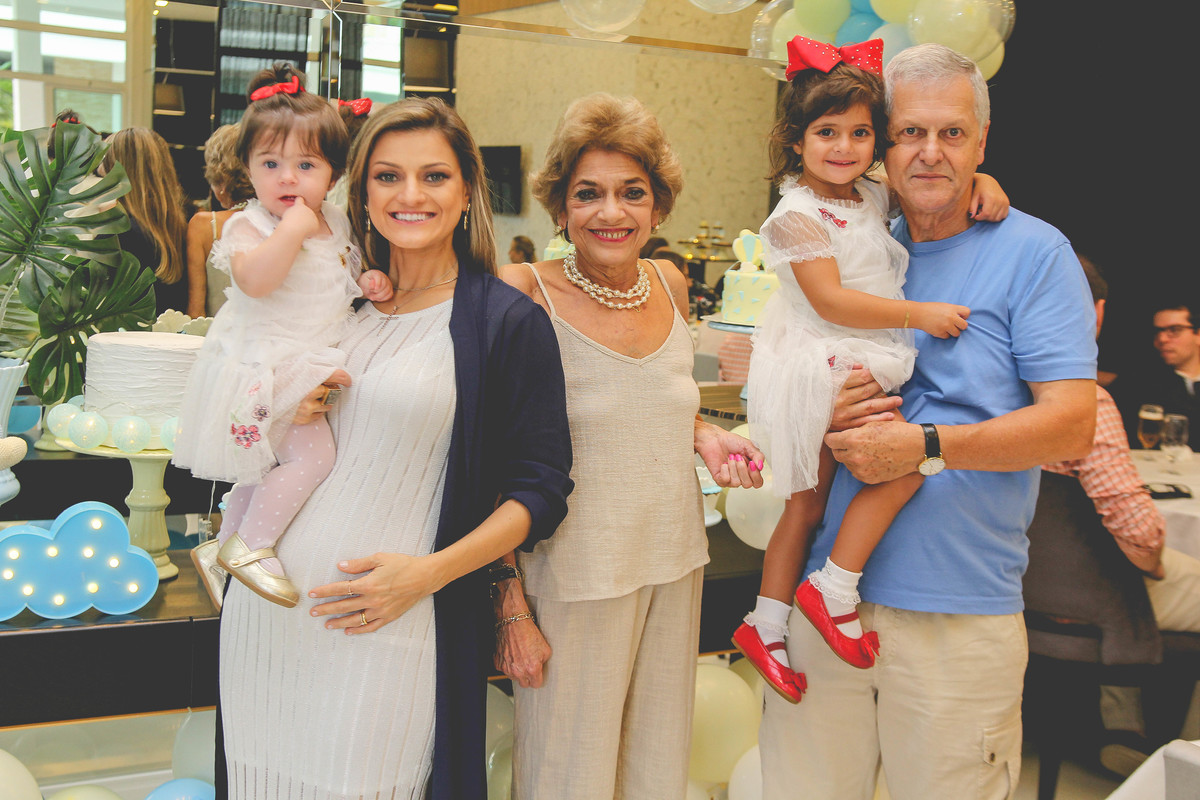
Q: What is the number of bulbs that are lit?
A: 10